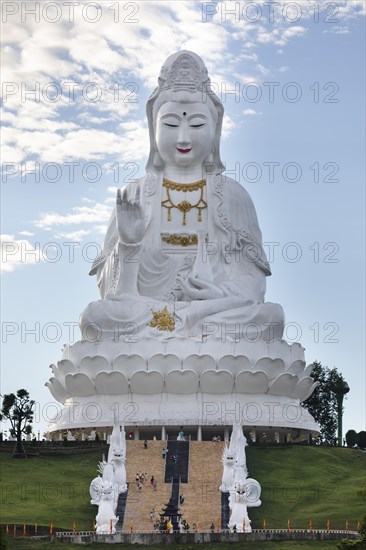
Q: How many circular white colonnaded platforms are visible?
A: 1